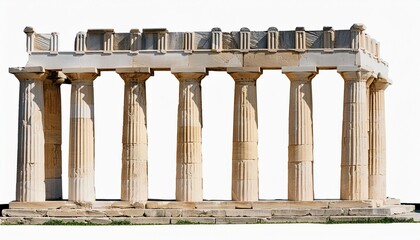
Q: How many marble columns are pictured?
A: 9